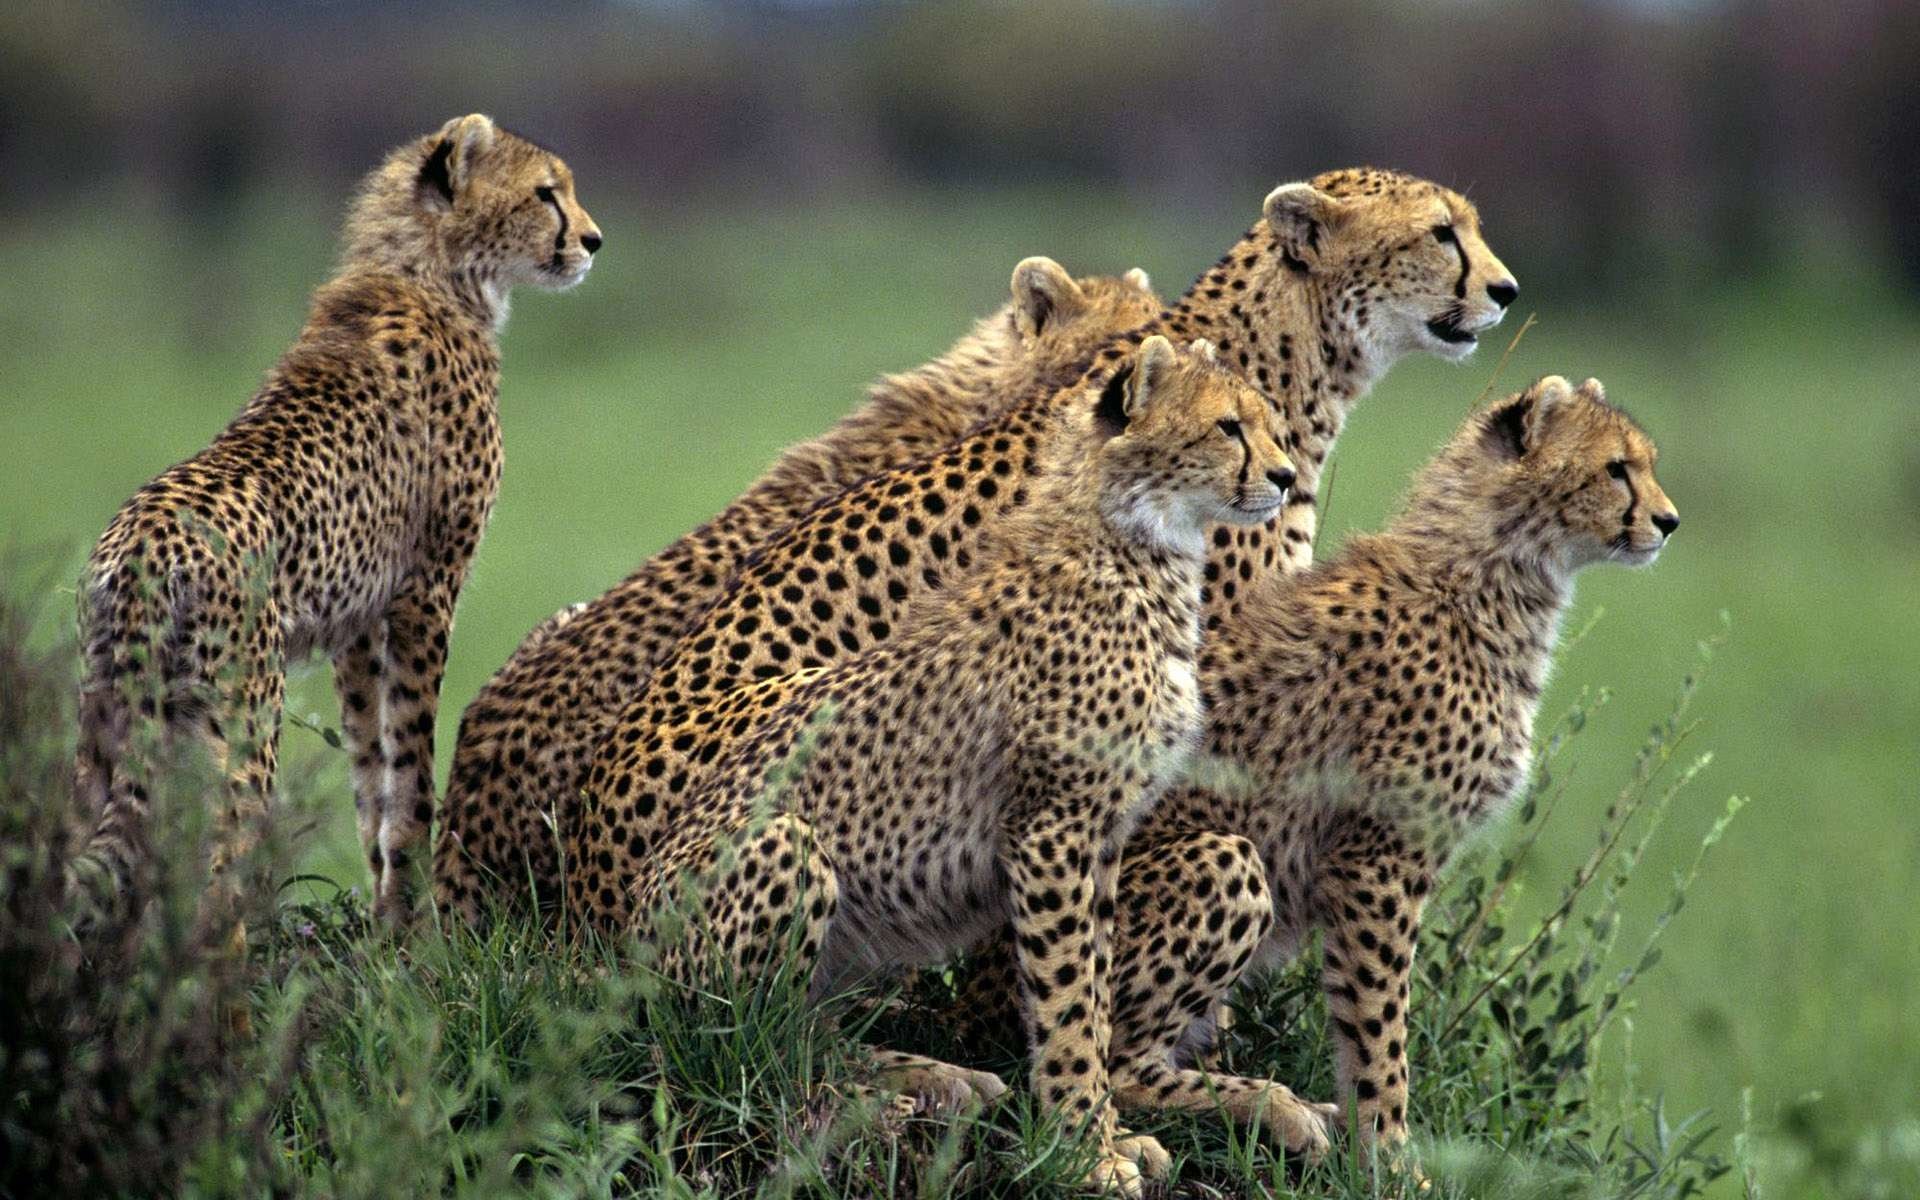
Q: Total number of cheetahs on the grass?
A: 5